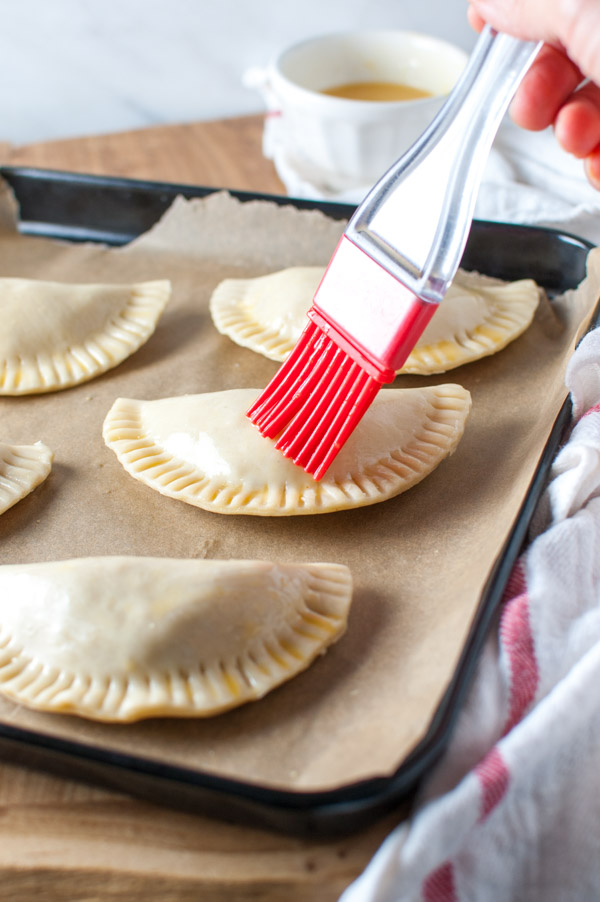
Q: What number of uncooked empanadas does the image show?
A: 5